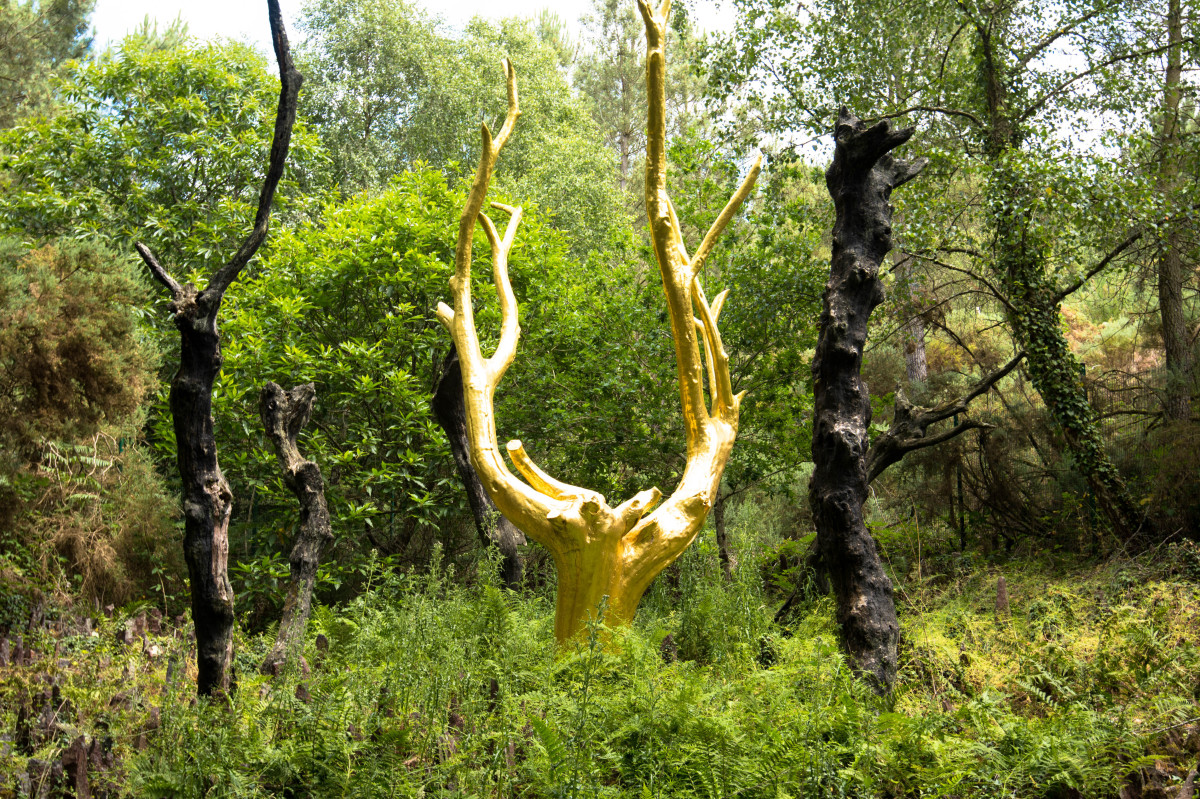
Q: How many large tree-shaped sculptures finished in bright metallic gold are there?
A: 1